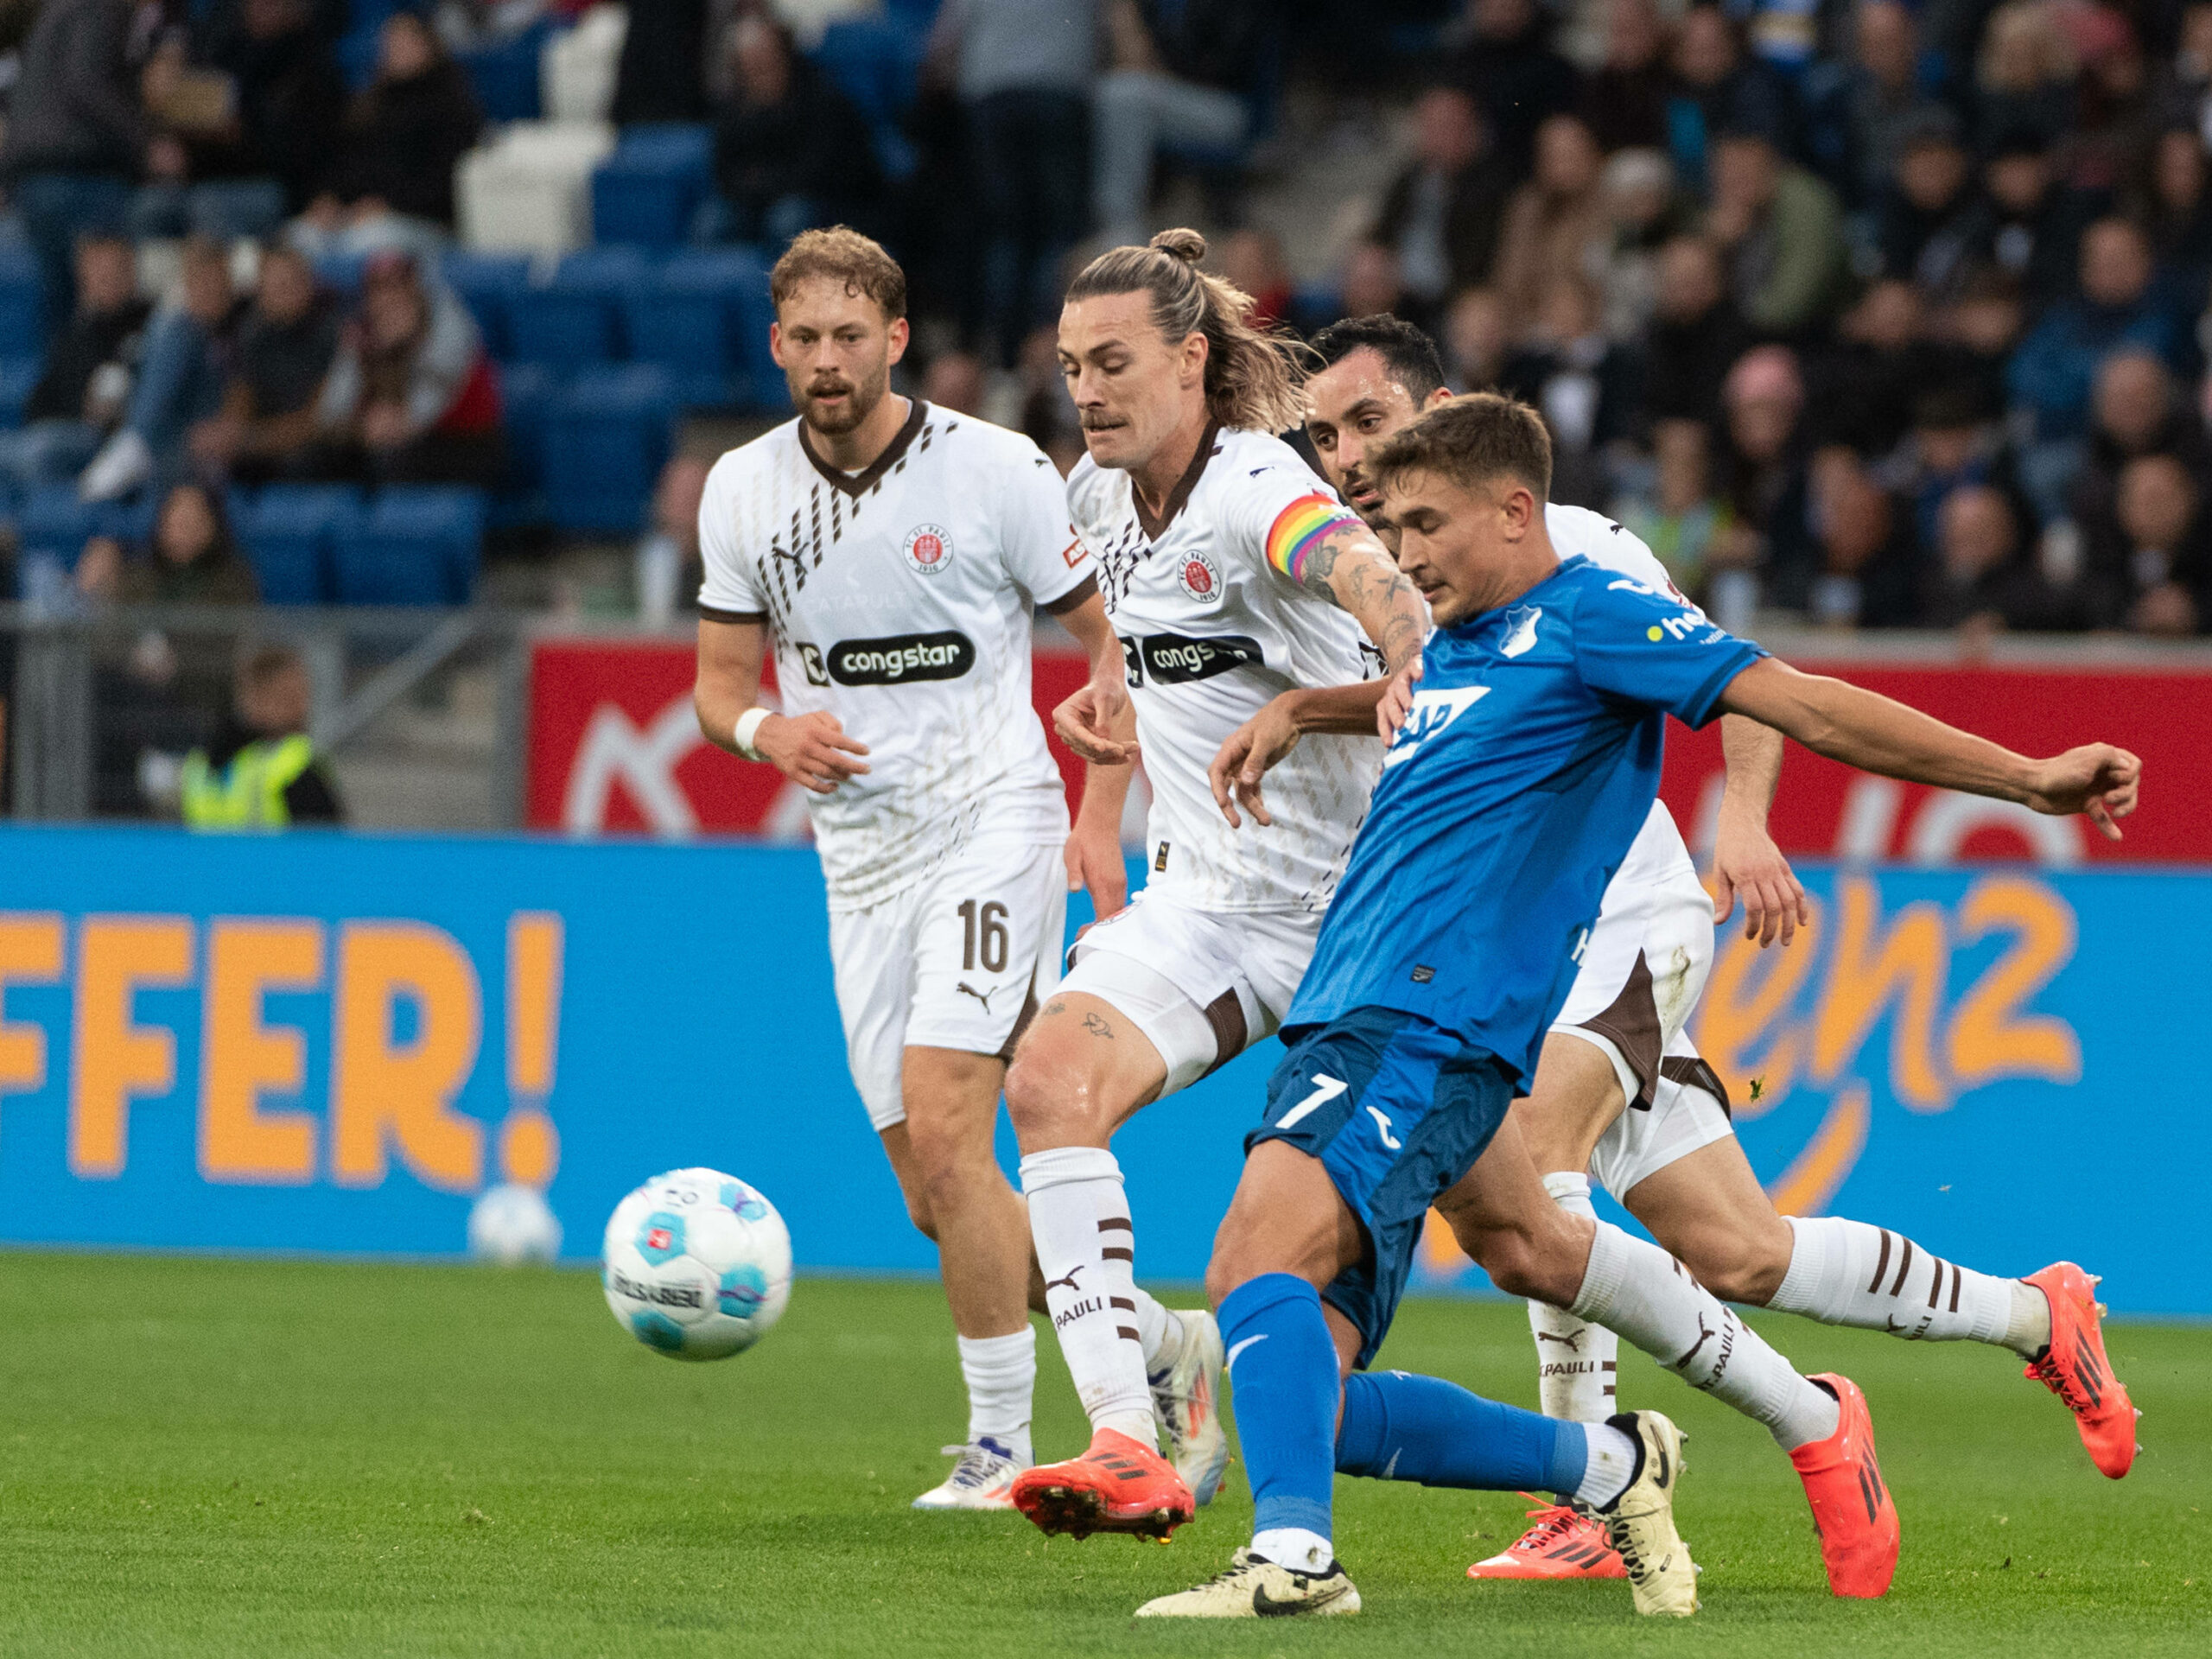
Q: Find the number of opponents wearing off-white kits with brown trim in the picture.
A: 3